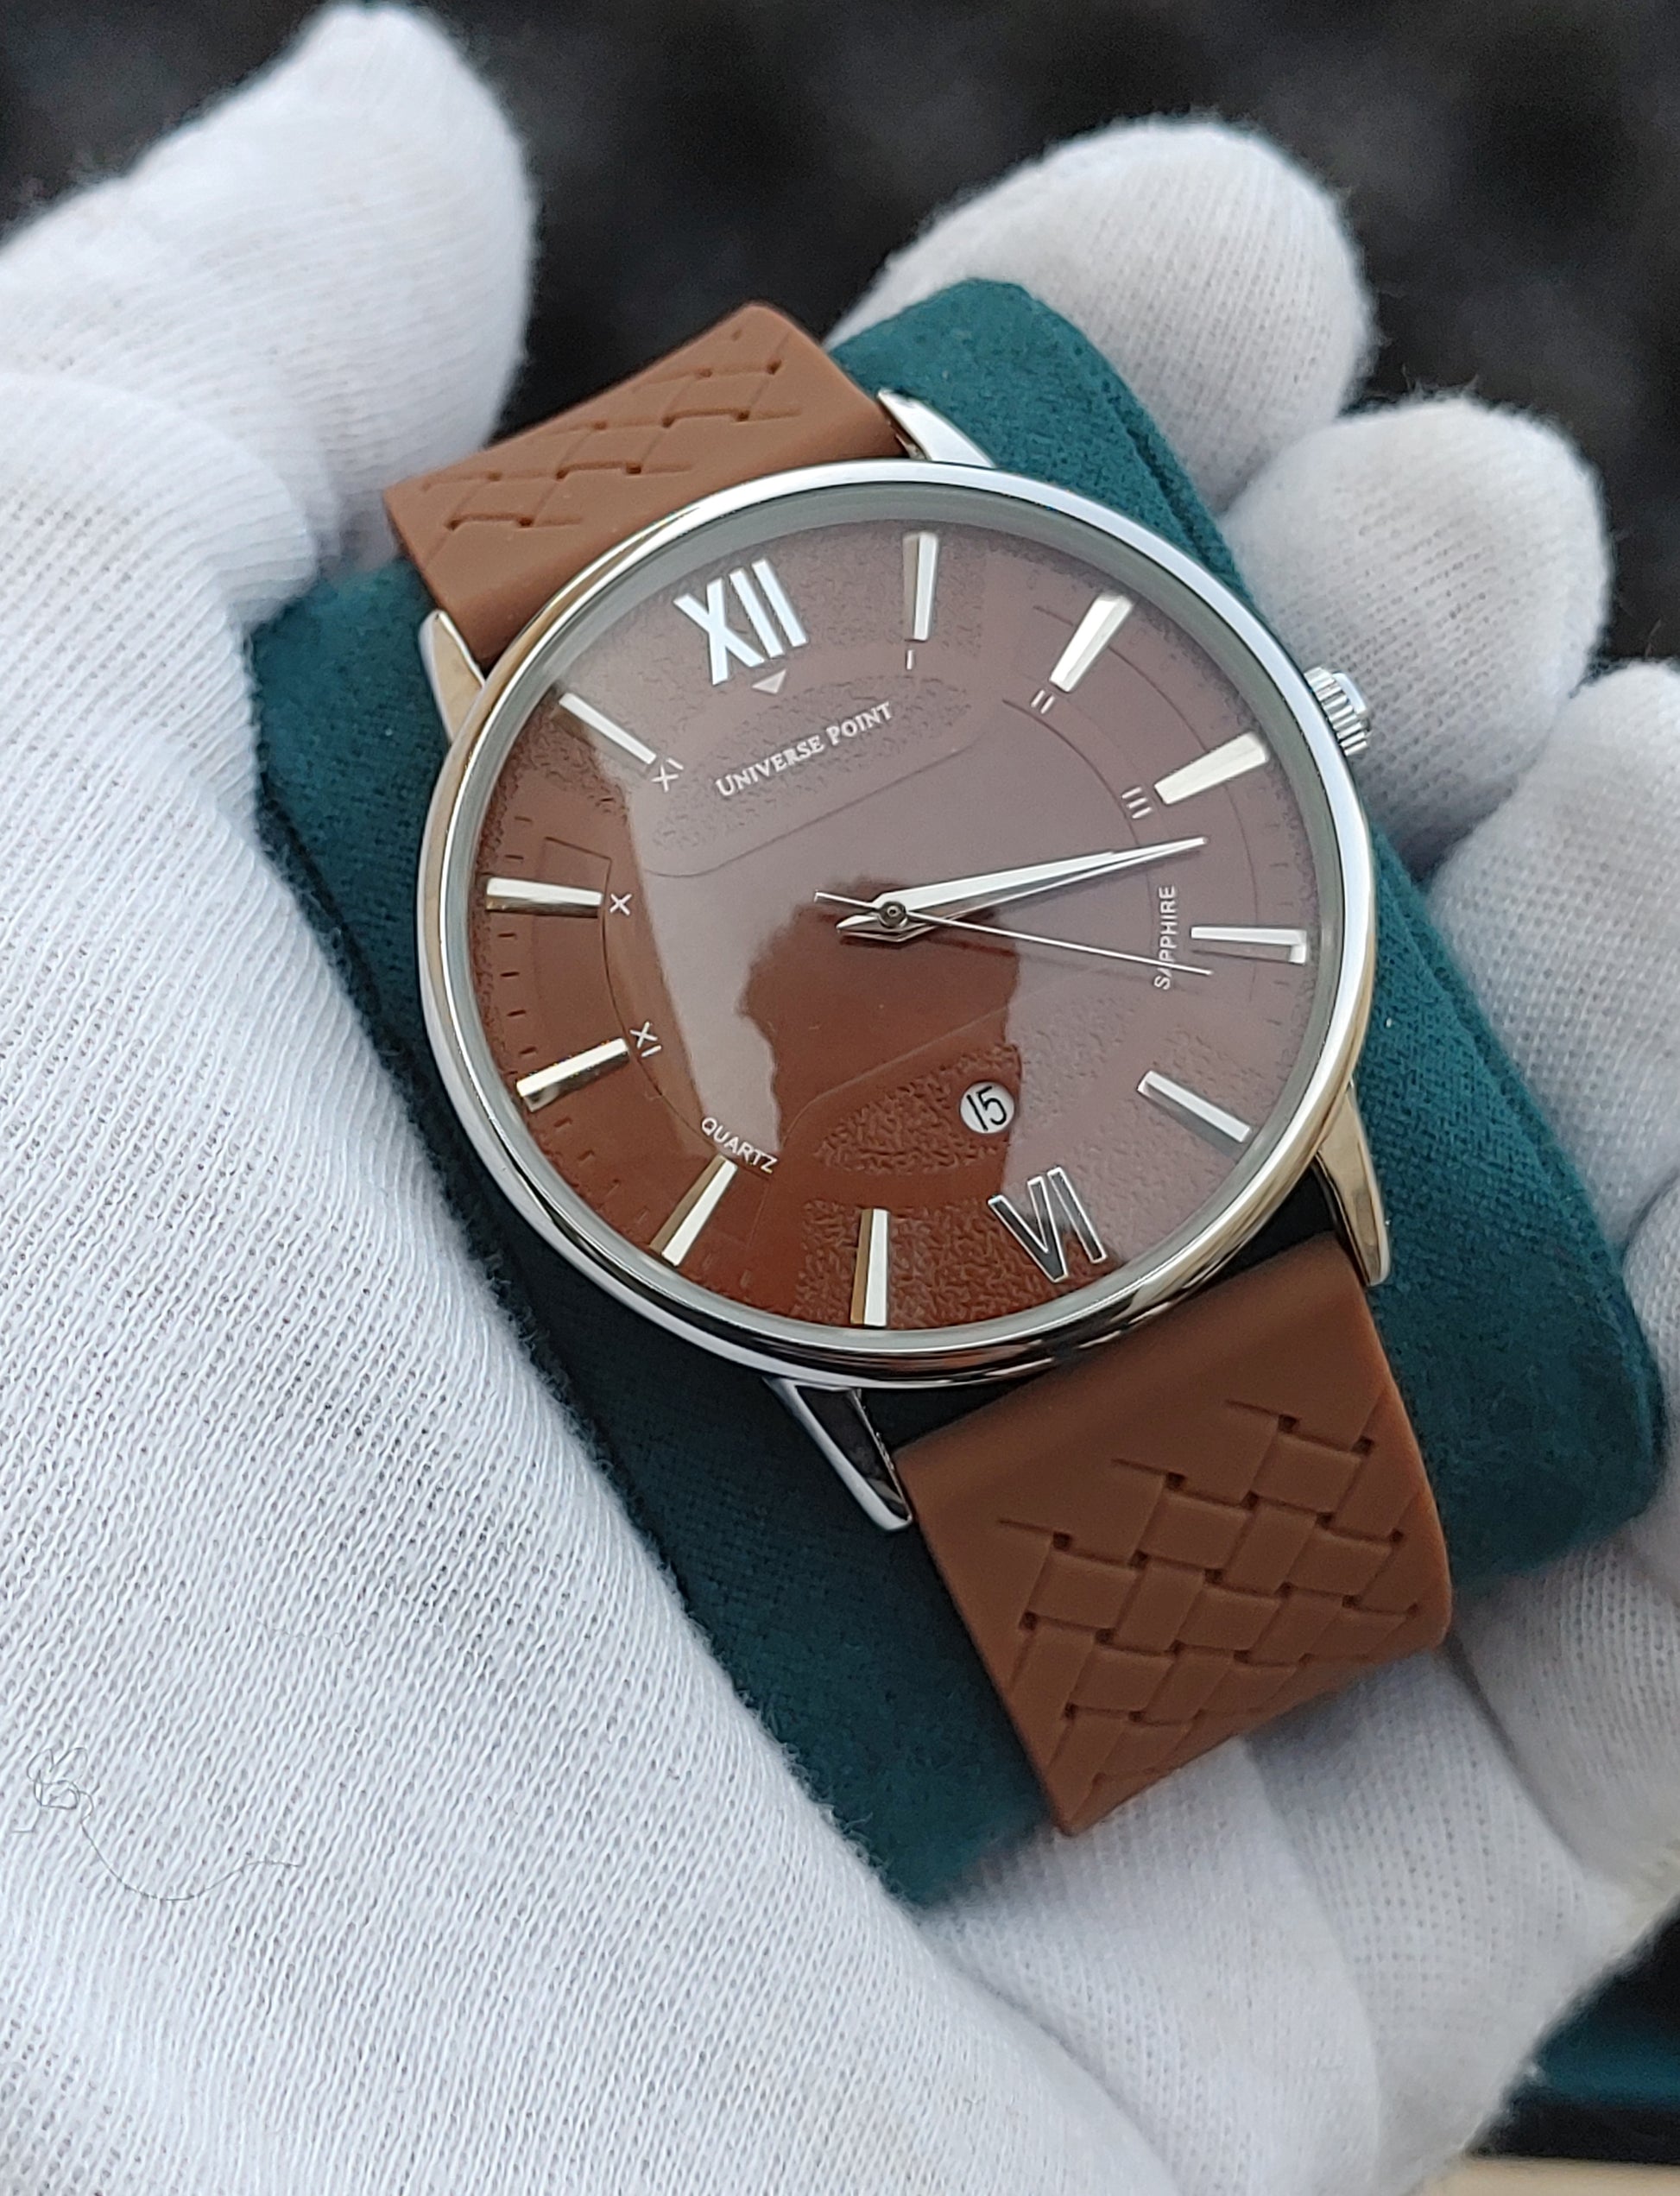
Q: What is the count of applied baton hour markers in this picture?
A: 10